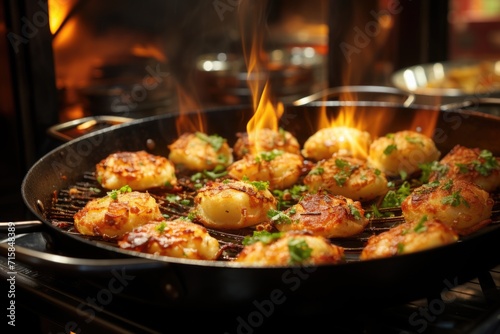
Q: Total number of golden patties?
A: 15